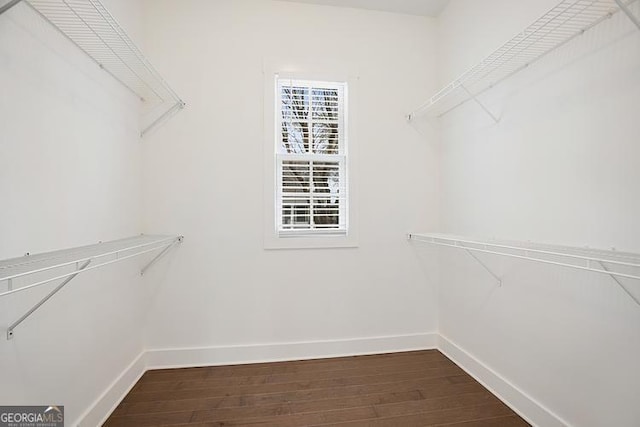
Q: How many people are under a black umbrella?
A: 0